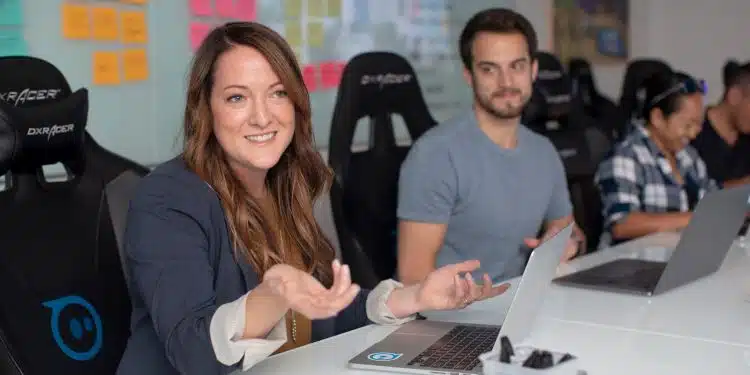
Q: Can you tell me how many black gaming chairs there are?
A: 5